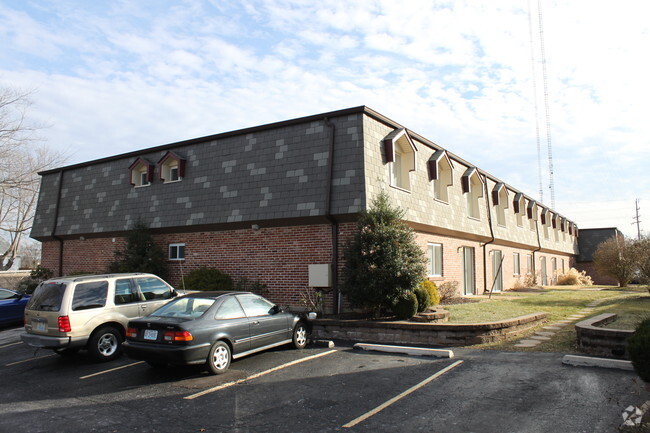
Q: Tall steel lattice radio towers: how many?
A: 2